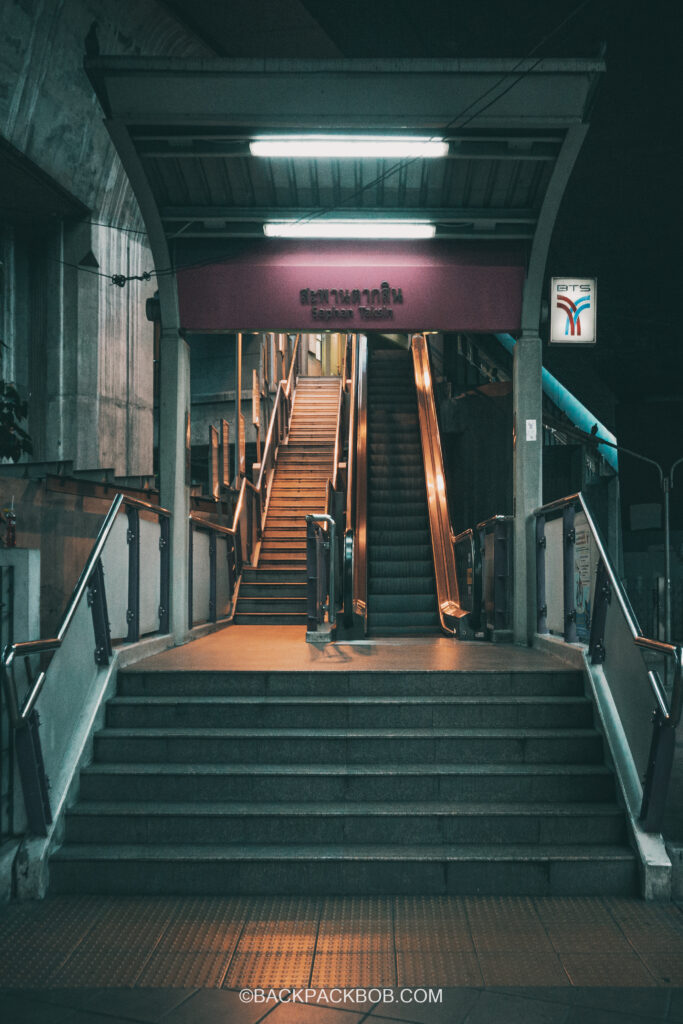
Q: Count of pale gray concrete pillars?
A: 2